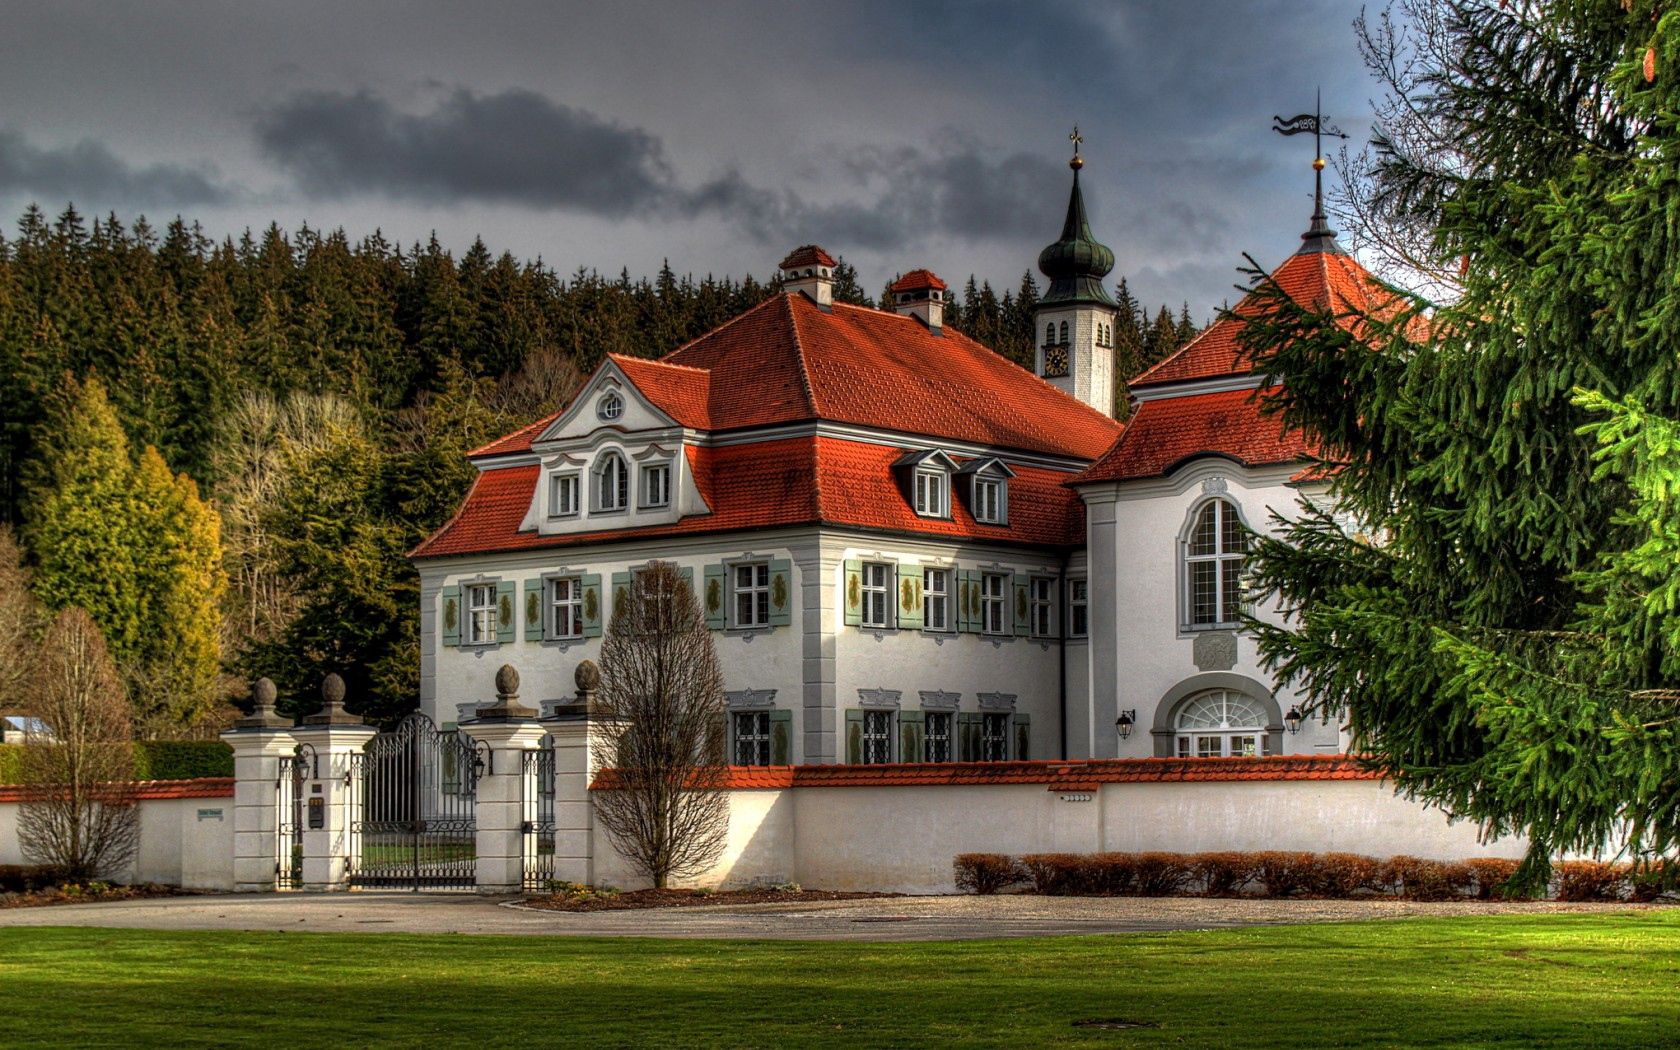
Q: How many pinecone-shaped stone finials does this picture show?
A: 4